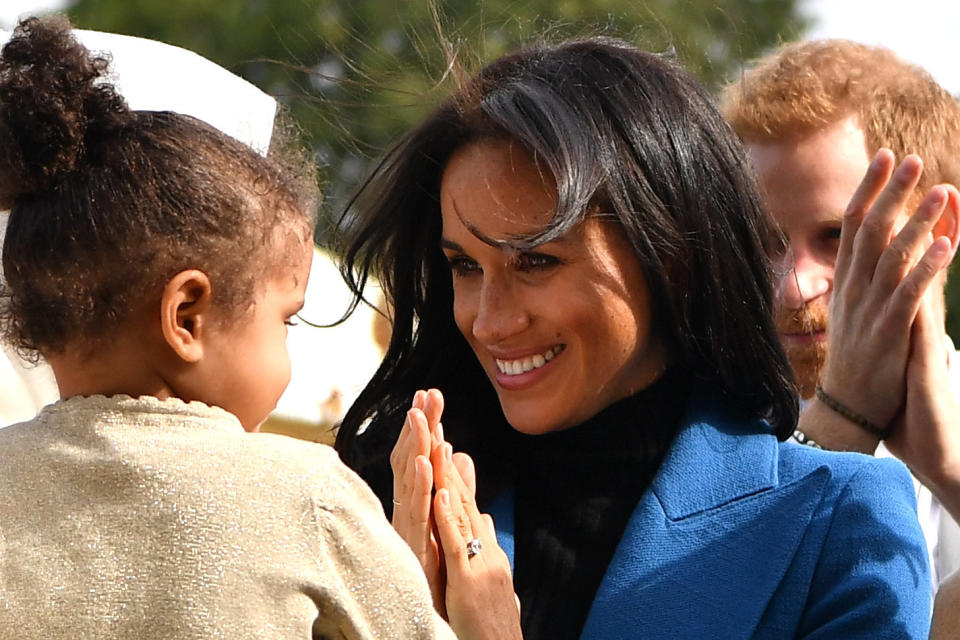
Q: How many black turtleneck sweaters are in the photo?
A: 1